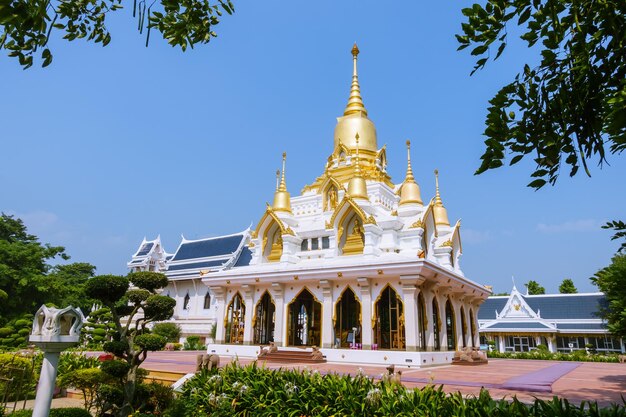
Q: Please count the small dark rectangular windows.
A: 3